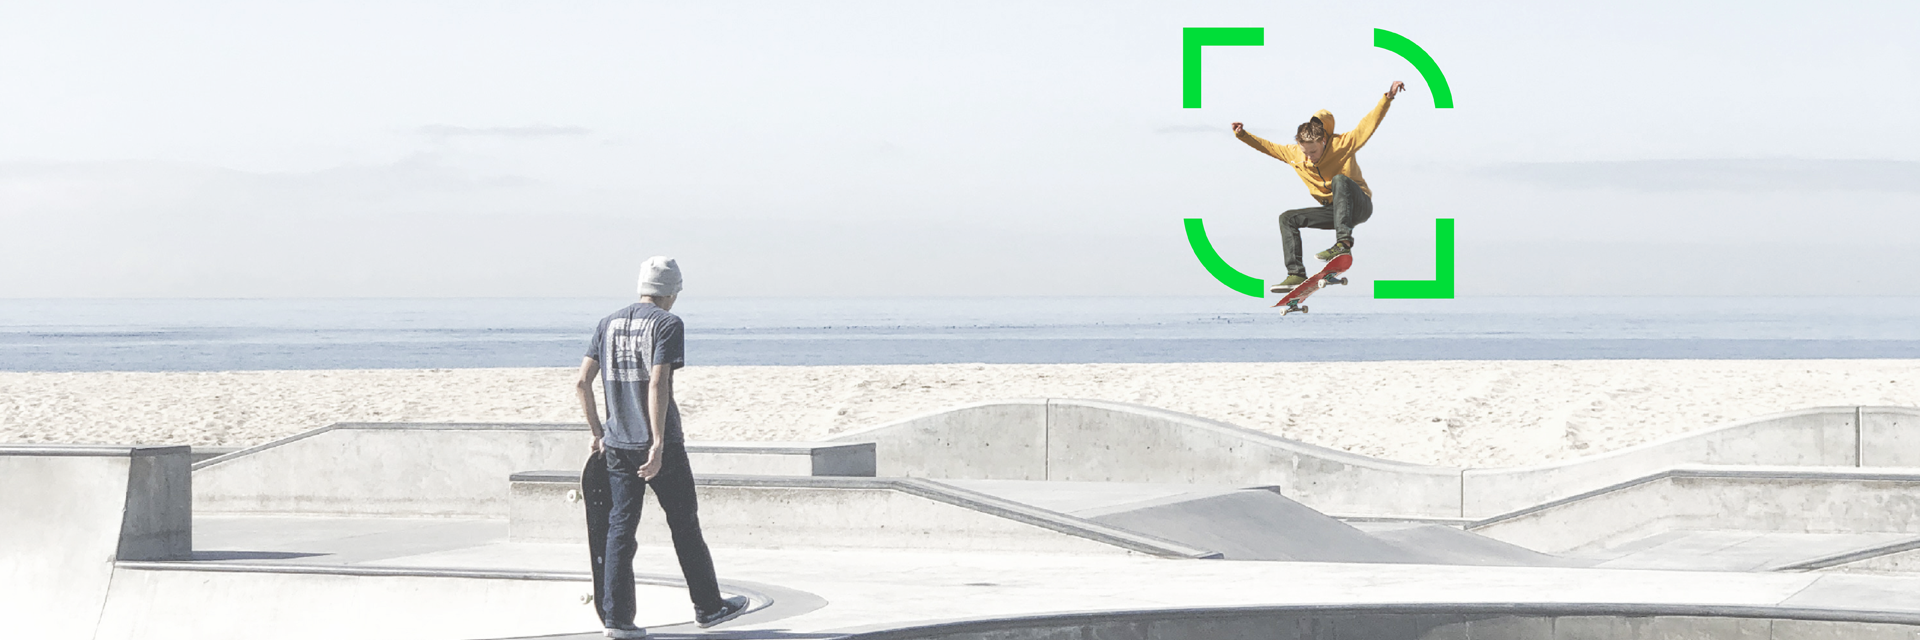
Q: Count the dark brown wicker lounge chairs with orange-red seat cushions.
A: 0